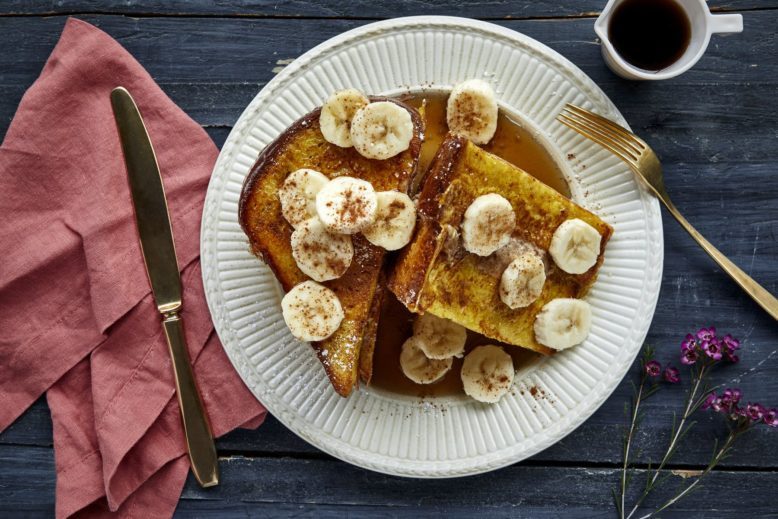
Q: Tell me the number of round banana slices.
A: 15